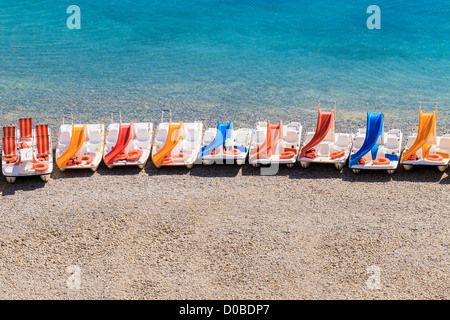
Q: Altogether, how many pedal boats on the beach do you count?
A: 9